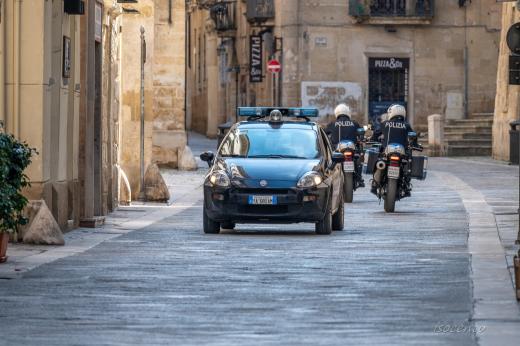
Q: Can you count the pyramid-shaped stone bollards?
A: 3